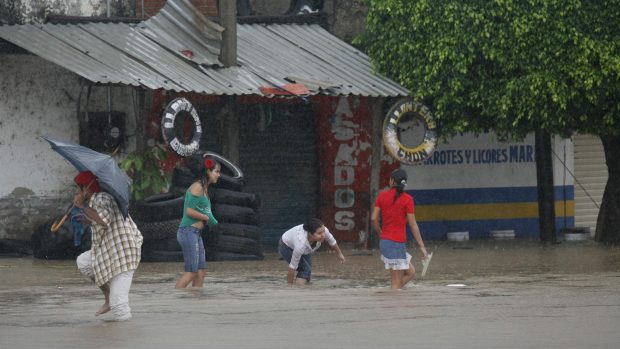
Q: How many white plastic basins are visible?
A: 3